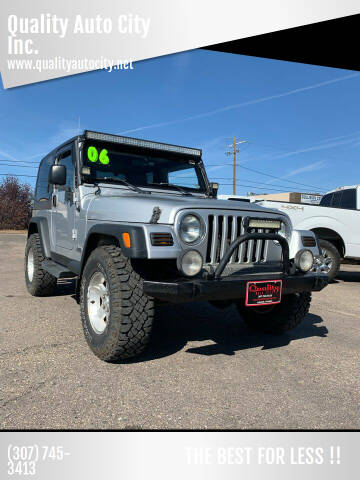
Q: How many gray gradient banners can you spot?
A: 2